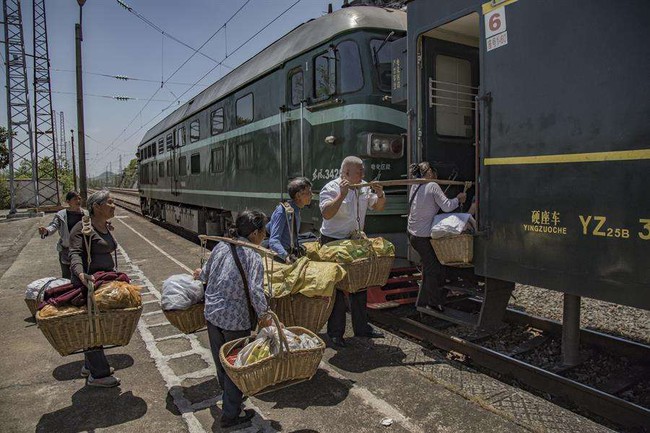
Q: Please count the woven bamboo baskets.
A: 7